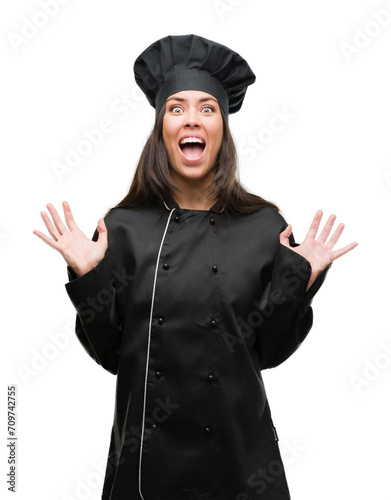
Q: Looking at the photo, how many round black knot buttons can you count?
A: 10